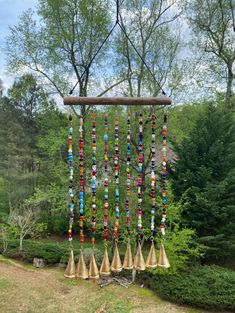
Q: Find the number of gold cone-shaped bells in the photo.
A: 9